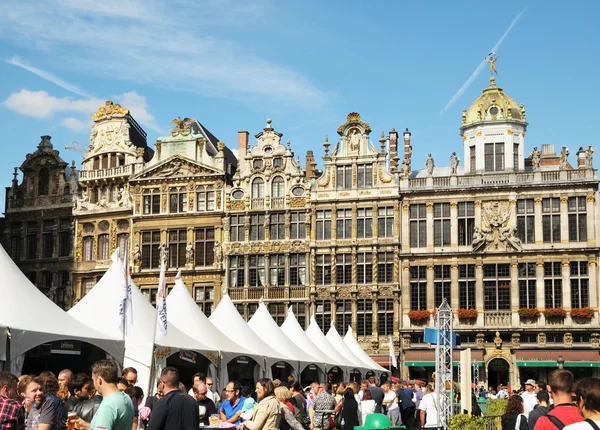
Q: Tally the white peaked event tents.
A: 9